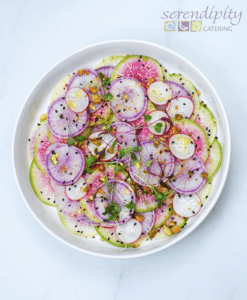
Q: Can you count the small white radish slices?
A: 9